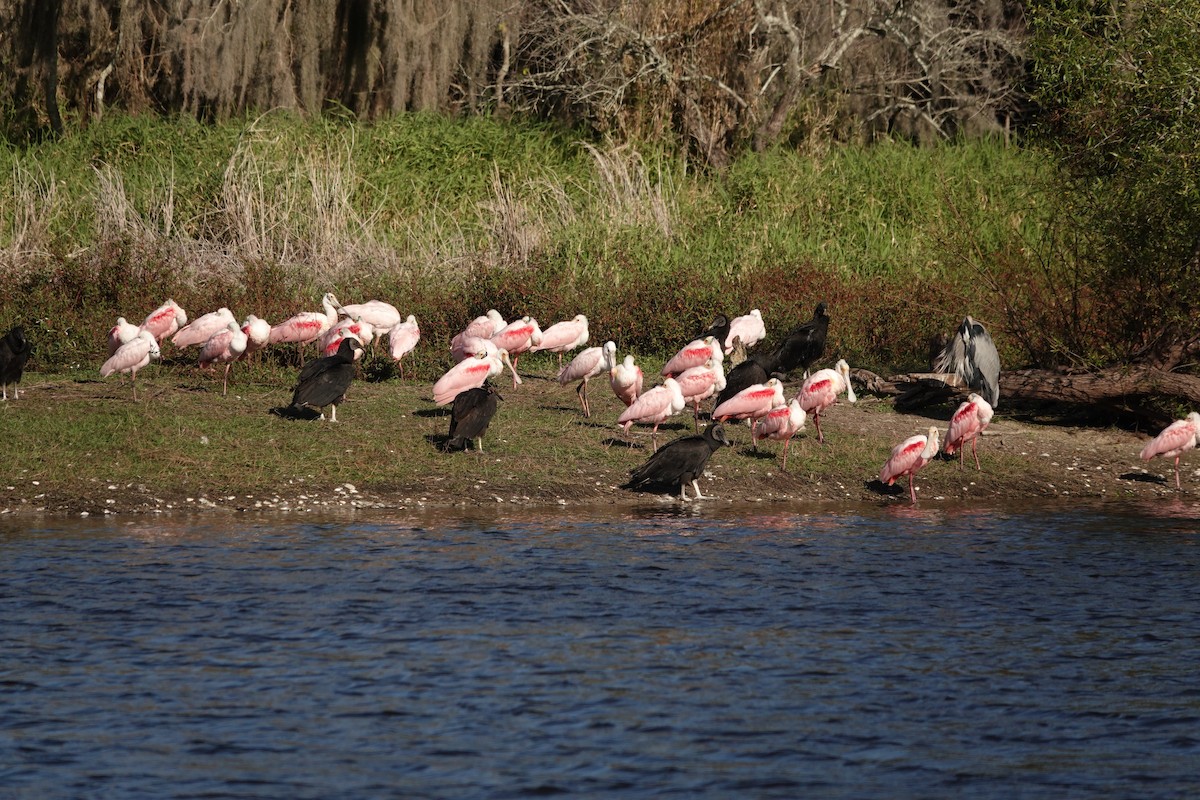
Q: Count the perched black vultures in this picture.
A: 7